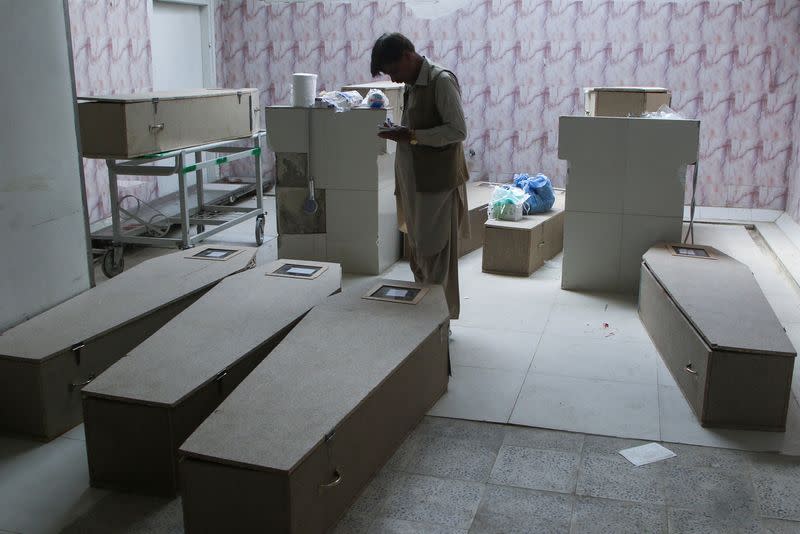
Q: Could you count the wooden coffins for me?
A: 9